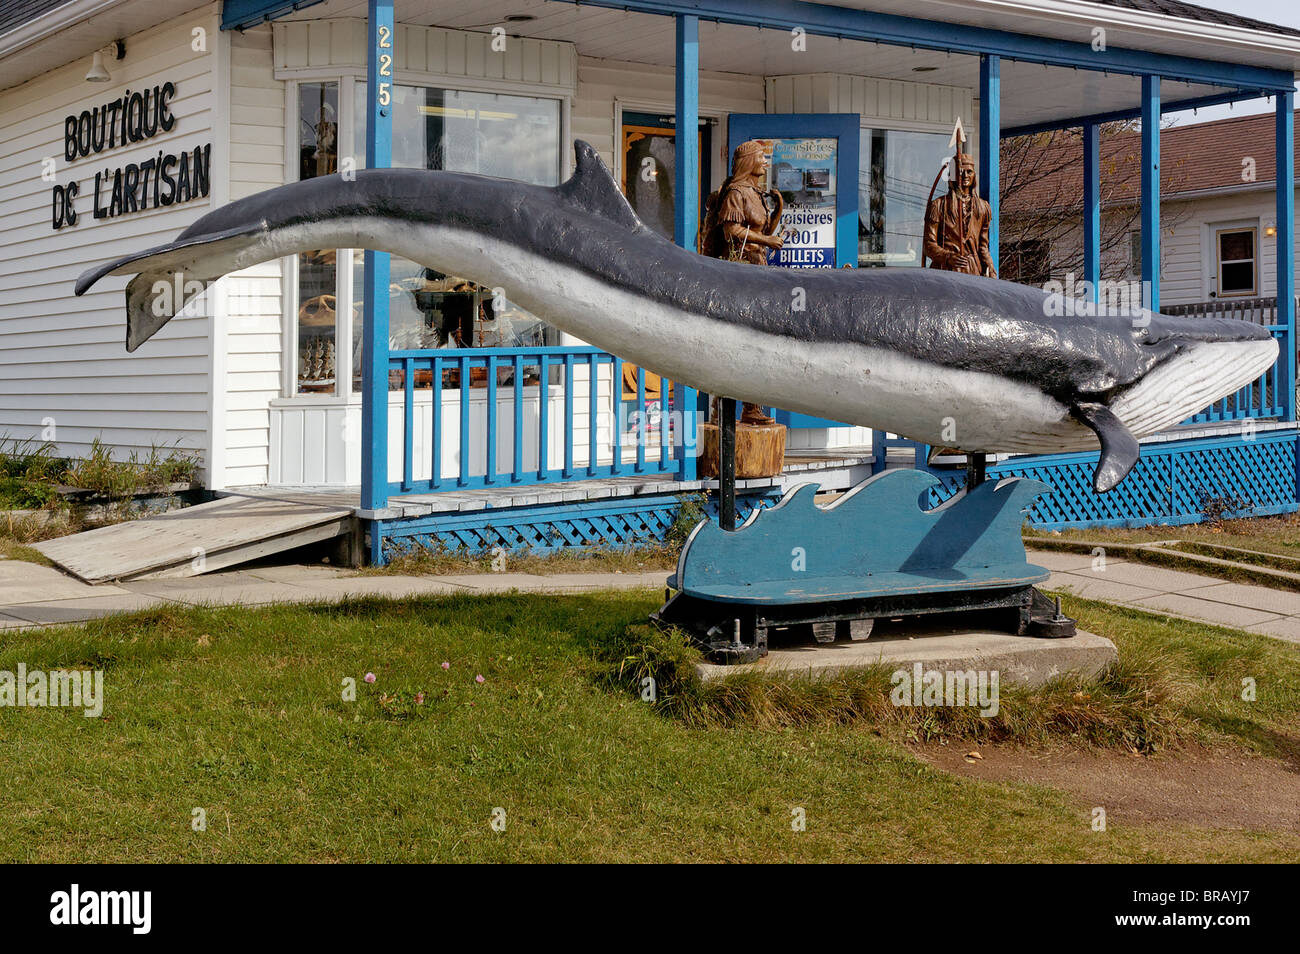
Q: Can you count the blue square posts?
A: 6